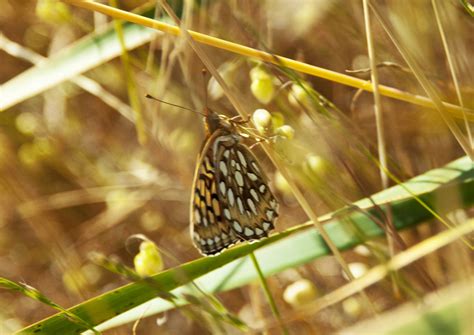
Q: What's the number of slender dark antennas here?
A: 2